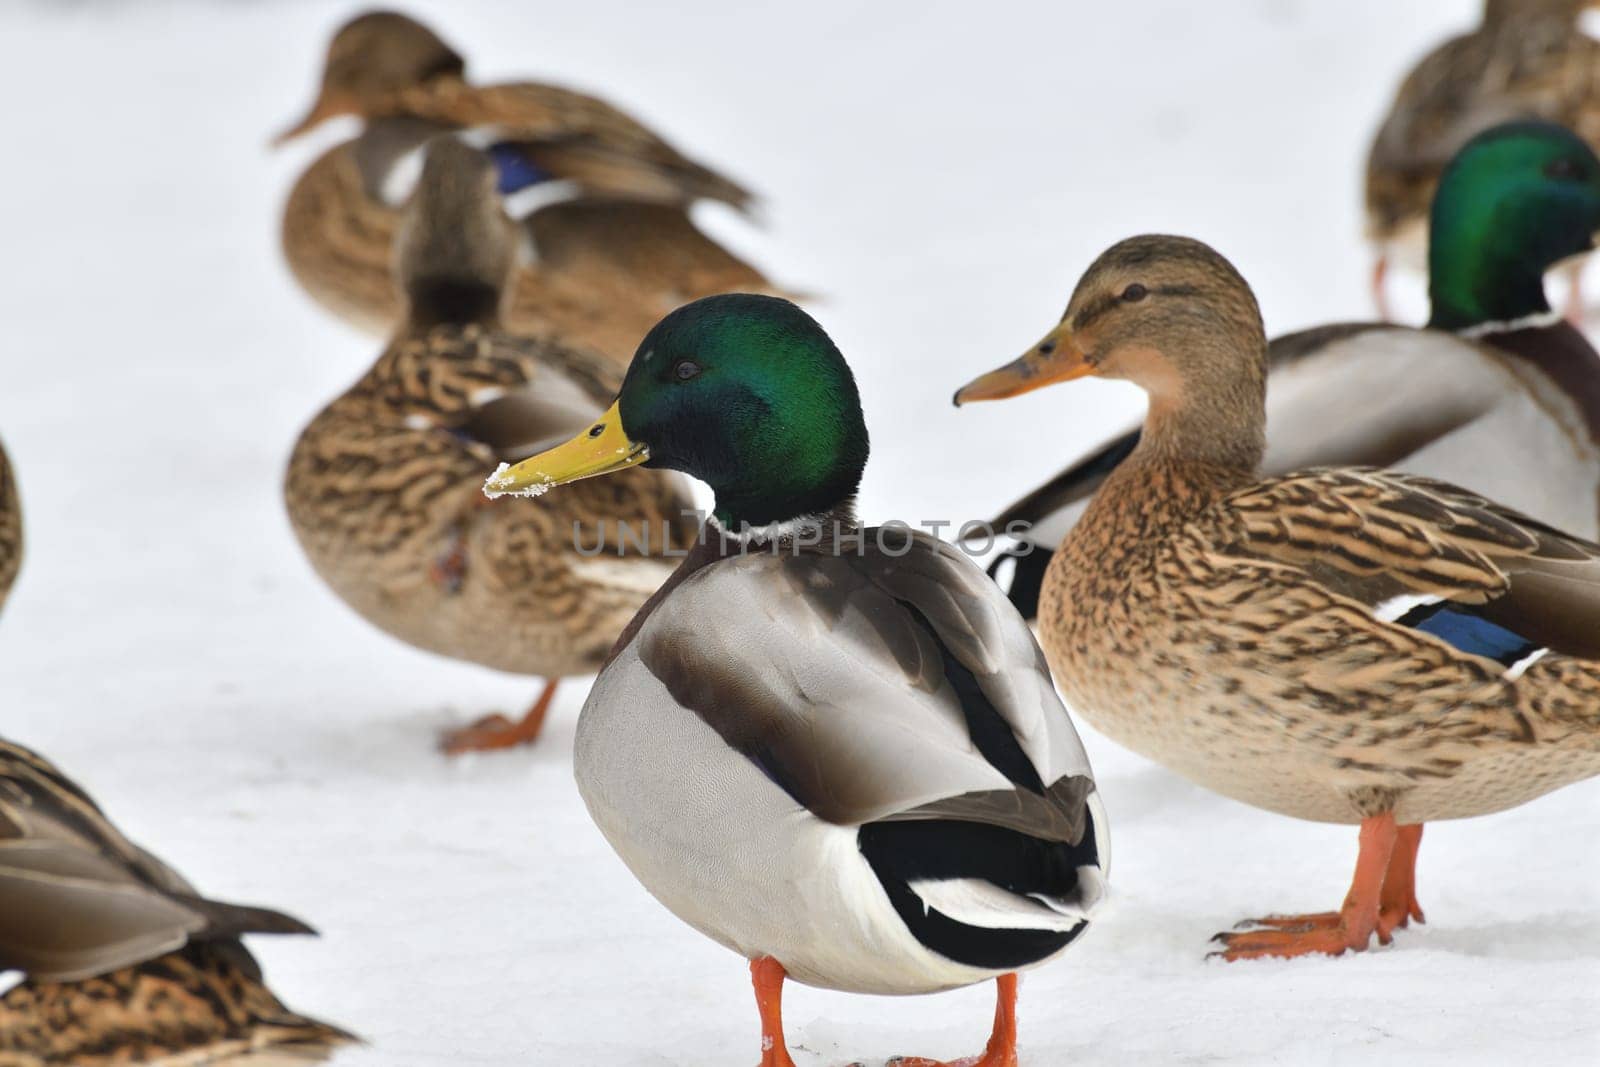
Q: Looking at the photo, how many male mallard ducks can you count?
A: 2